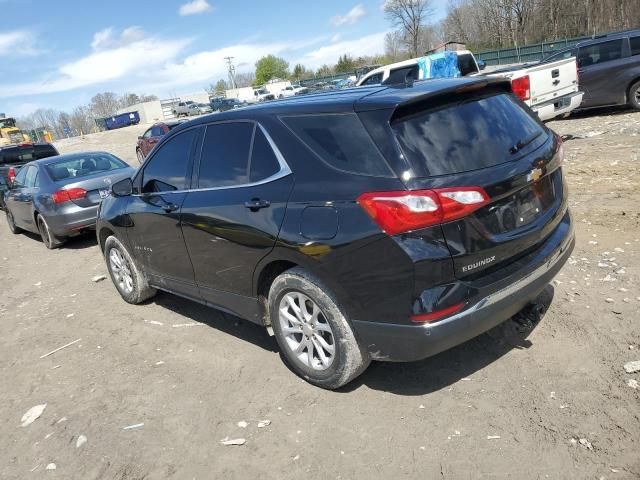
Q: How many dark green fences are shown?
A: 1